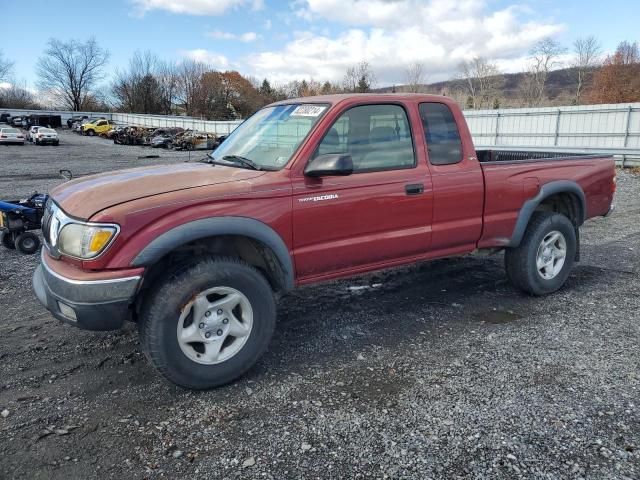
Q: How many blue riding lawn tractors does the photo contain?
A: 1